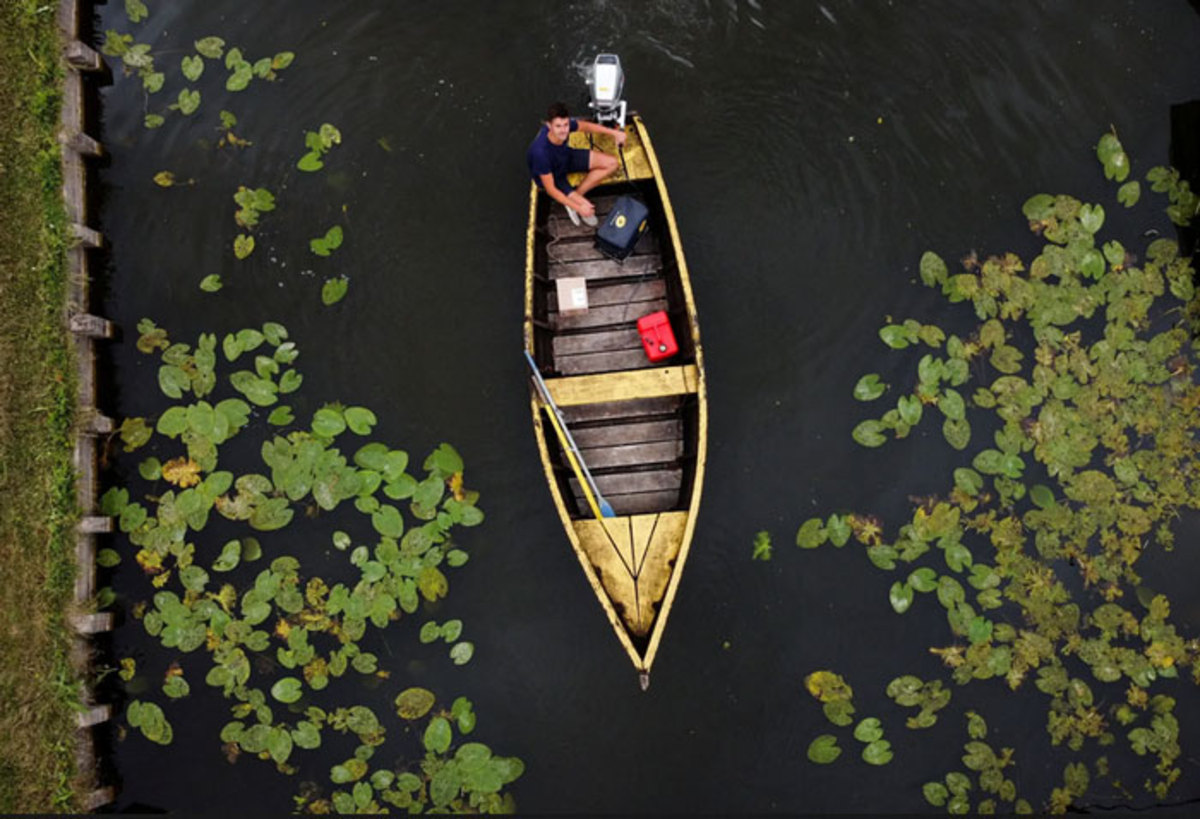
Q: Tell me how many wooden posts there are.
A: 9